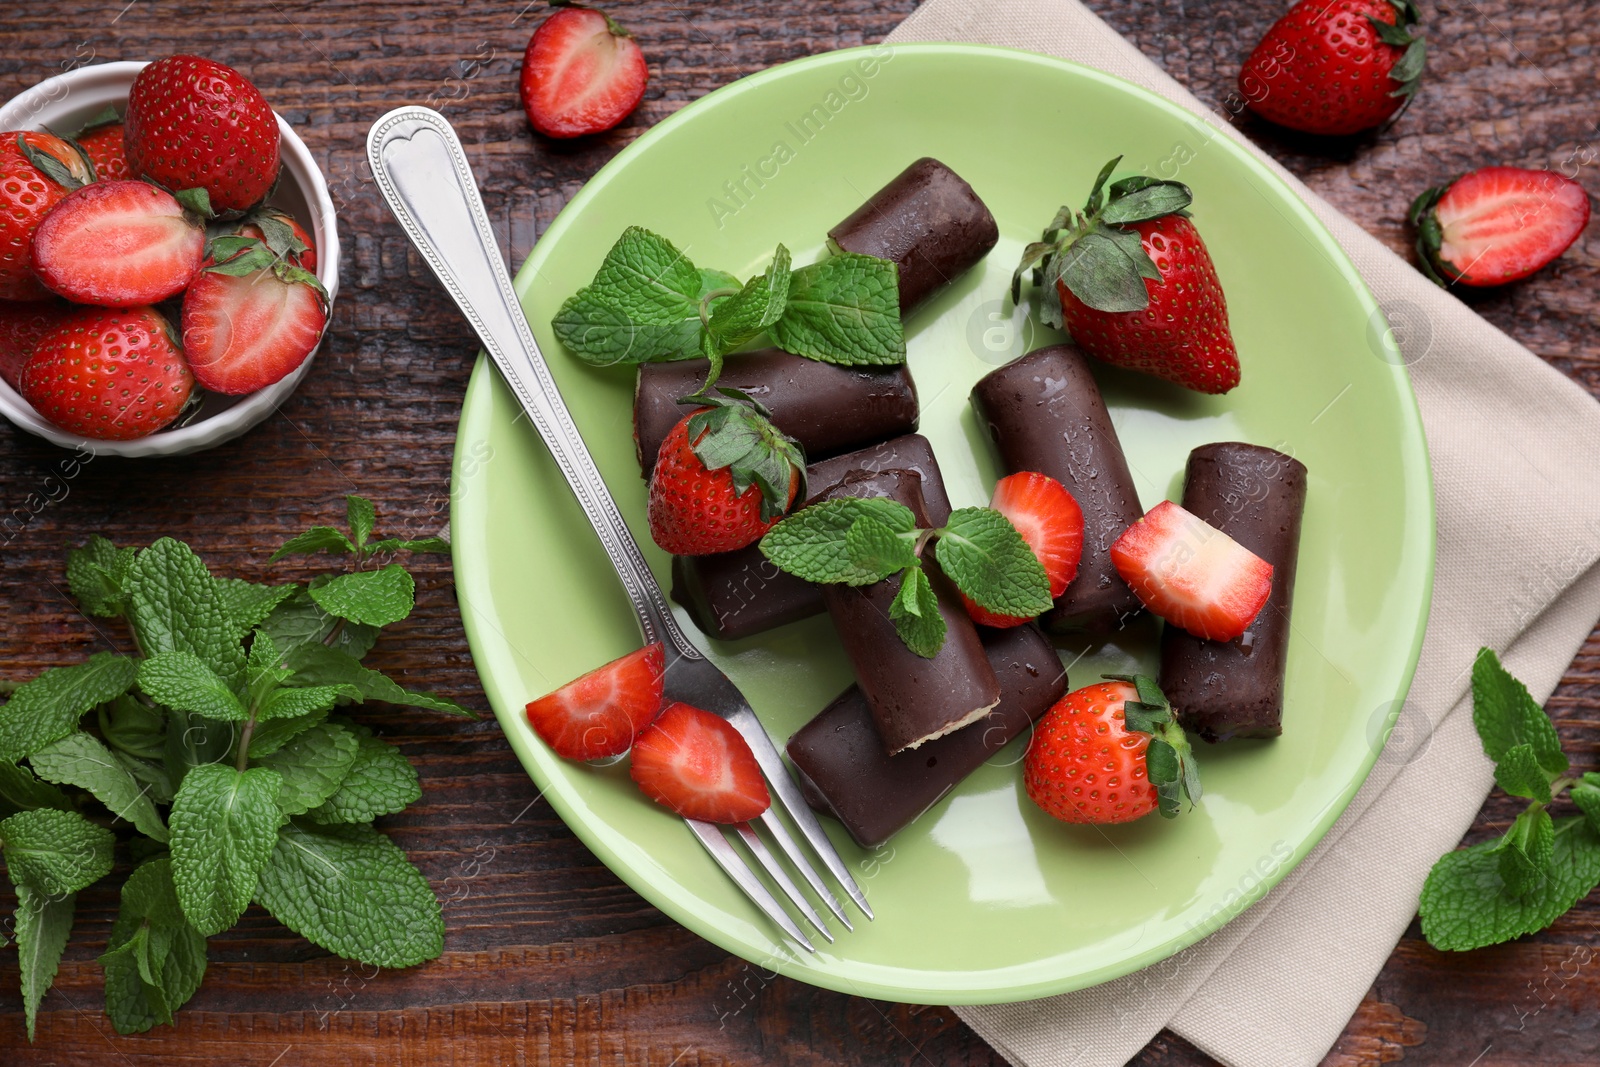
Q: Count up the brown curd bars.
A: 7